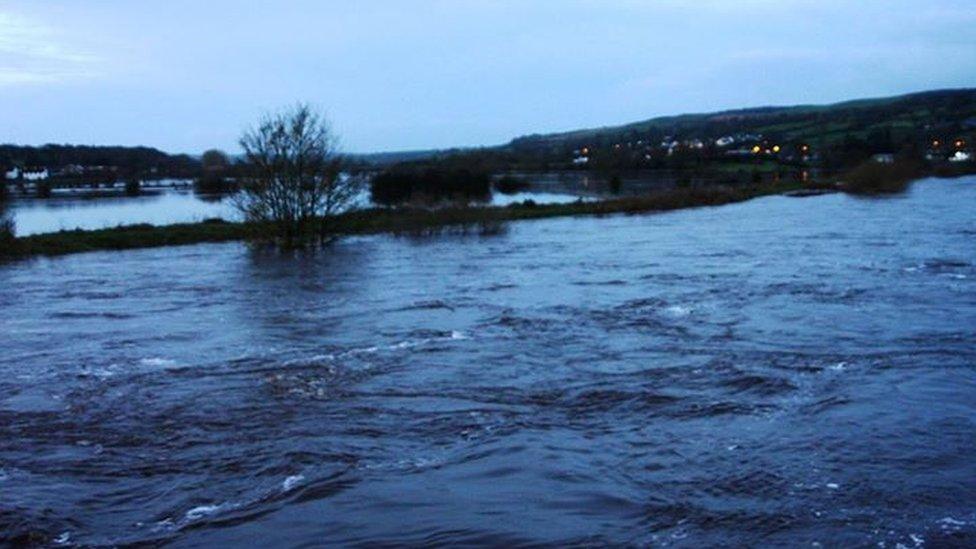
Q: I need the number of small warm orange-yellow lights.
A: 6